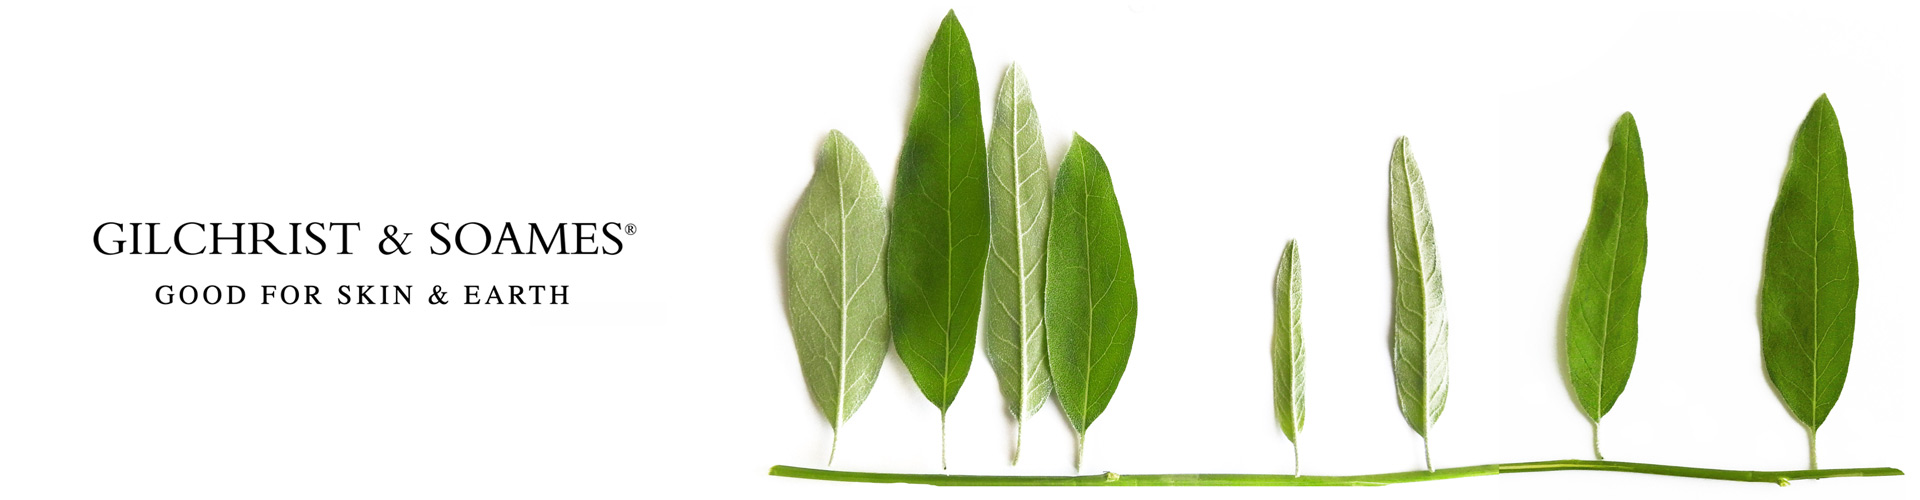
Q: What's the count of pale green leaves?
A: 4